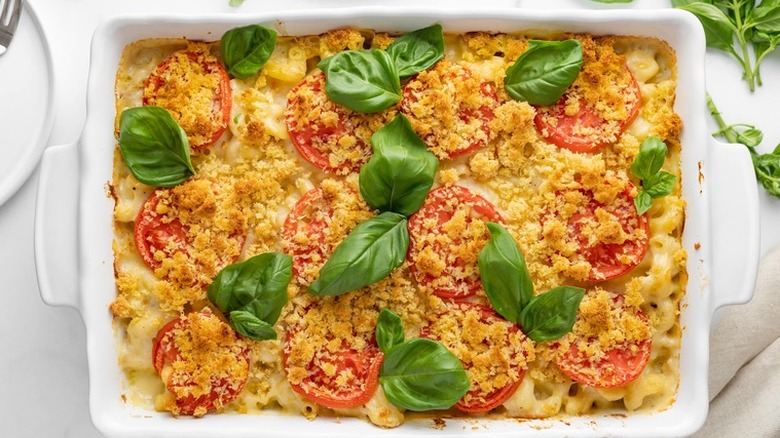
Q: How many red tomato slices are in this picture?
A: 12